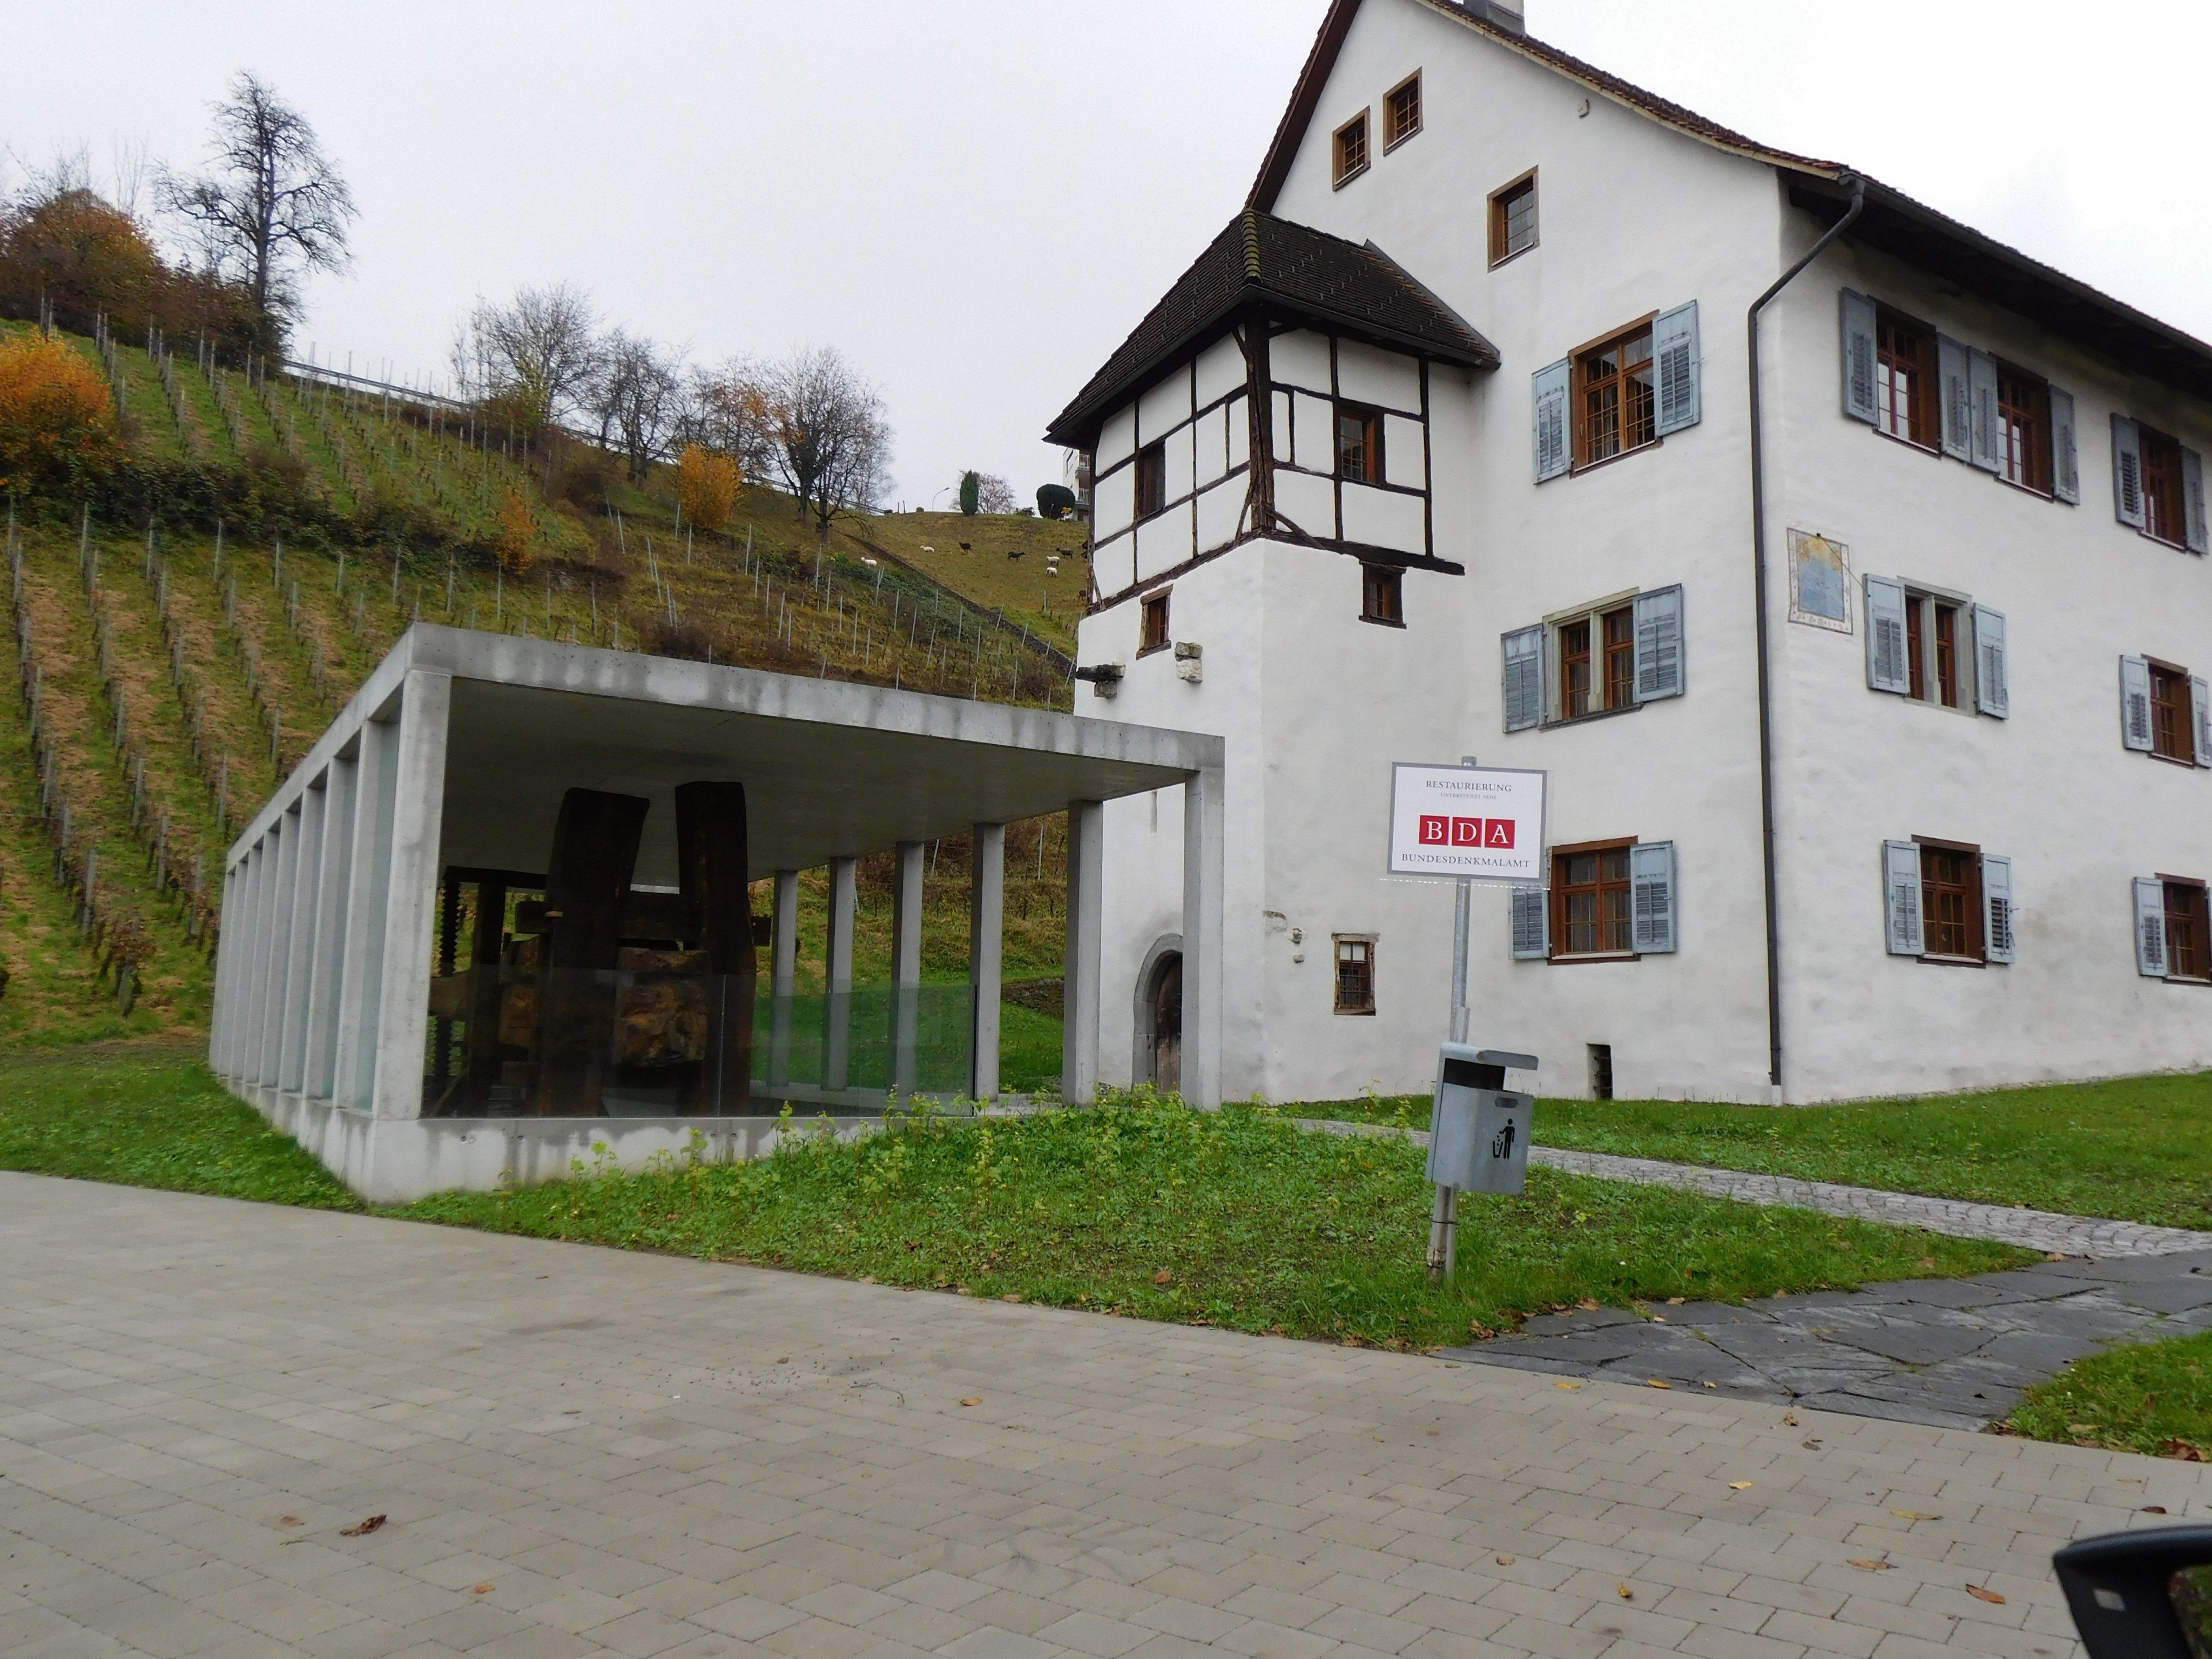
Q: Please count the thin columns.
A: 15